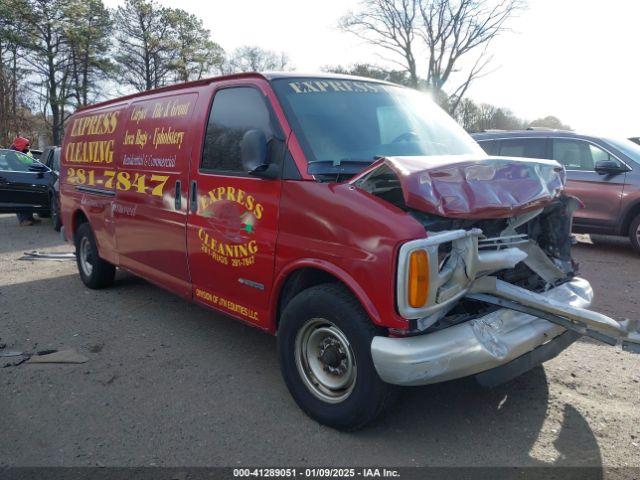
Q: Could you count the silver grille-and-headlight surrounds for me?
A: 1